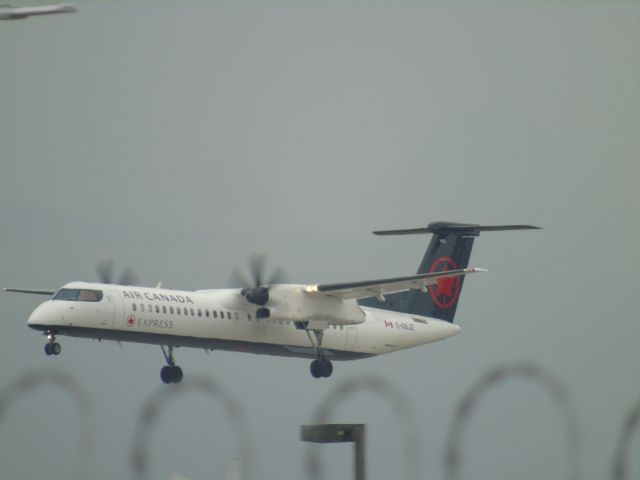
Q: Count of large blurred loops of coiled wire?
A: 5